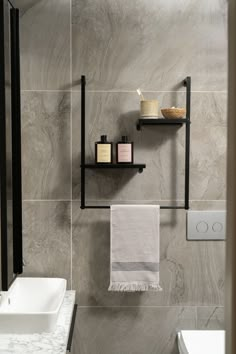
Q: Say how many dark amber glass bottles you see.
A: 2